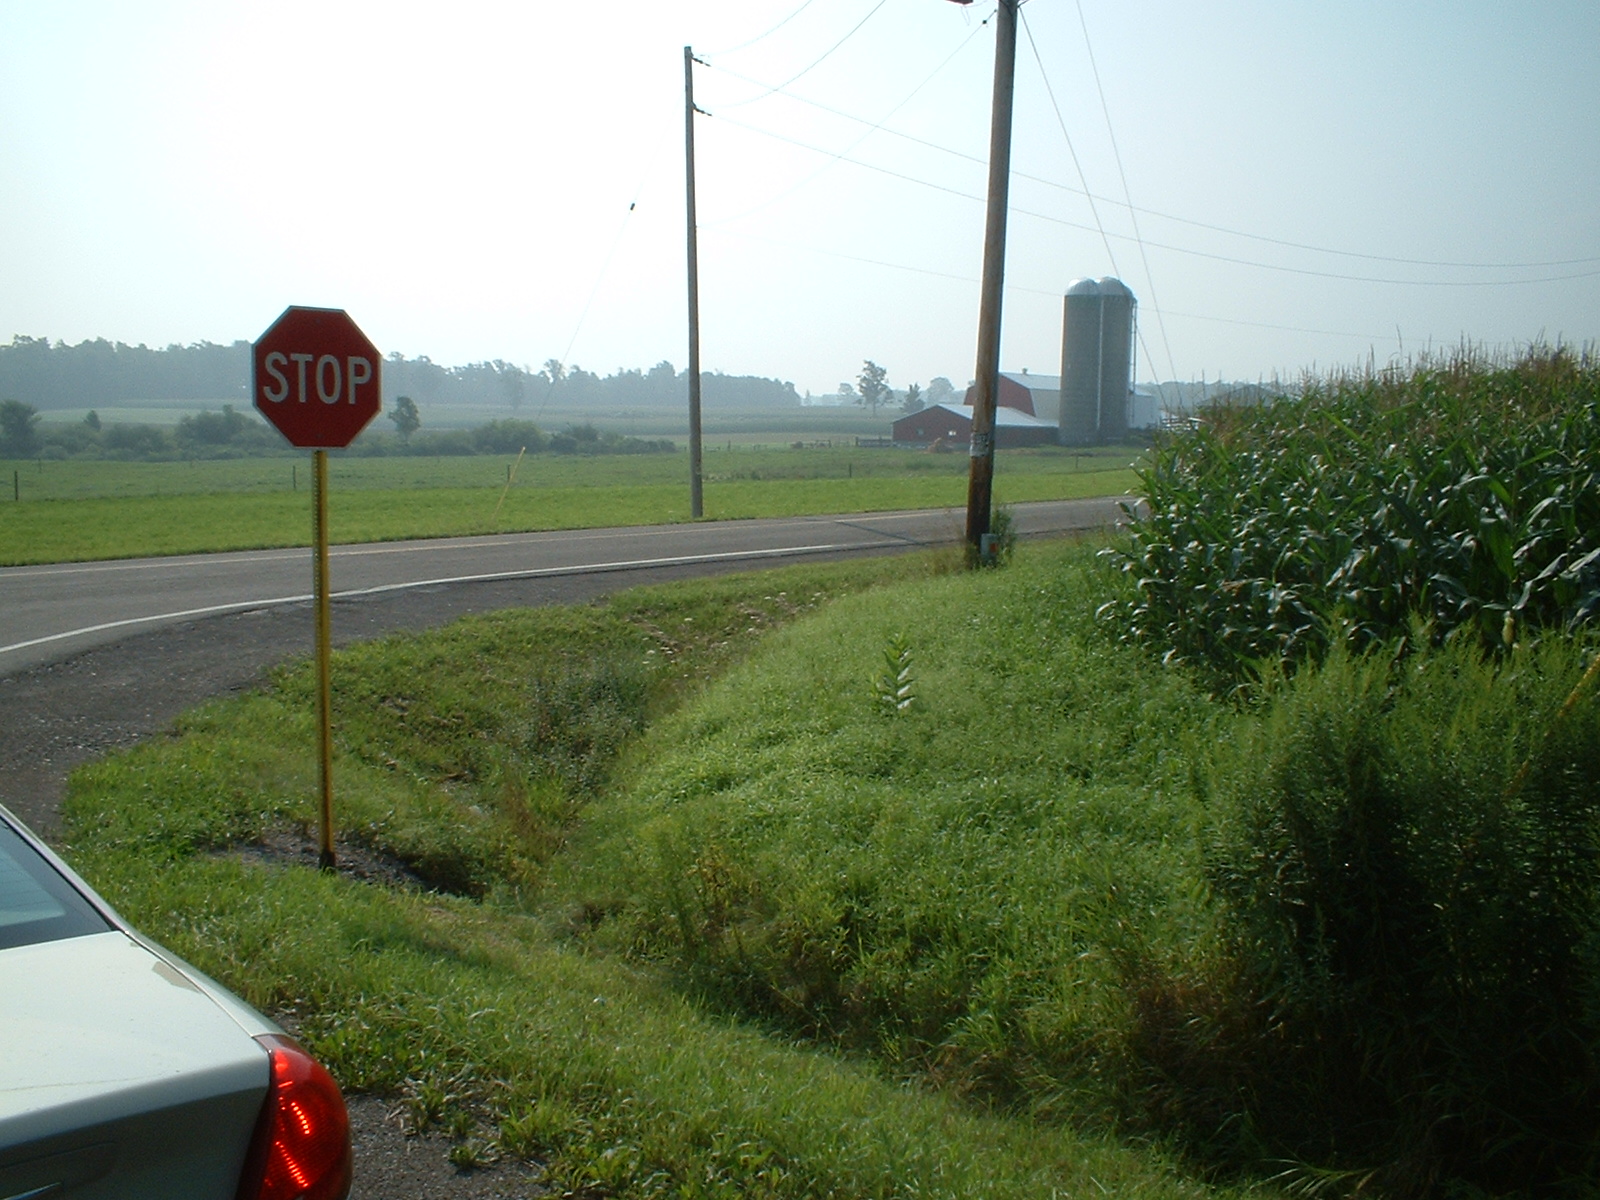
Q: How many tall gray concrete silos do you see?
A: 2